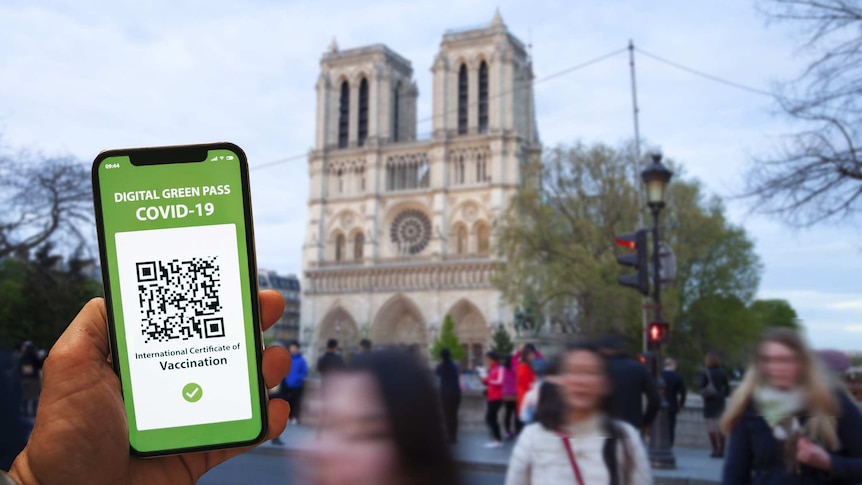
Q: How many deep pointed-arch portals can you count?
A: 3